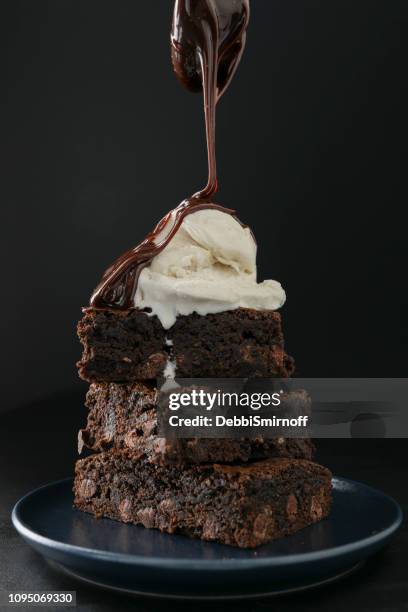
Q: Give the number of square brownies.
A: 3